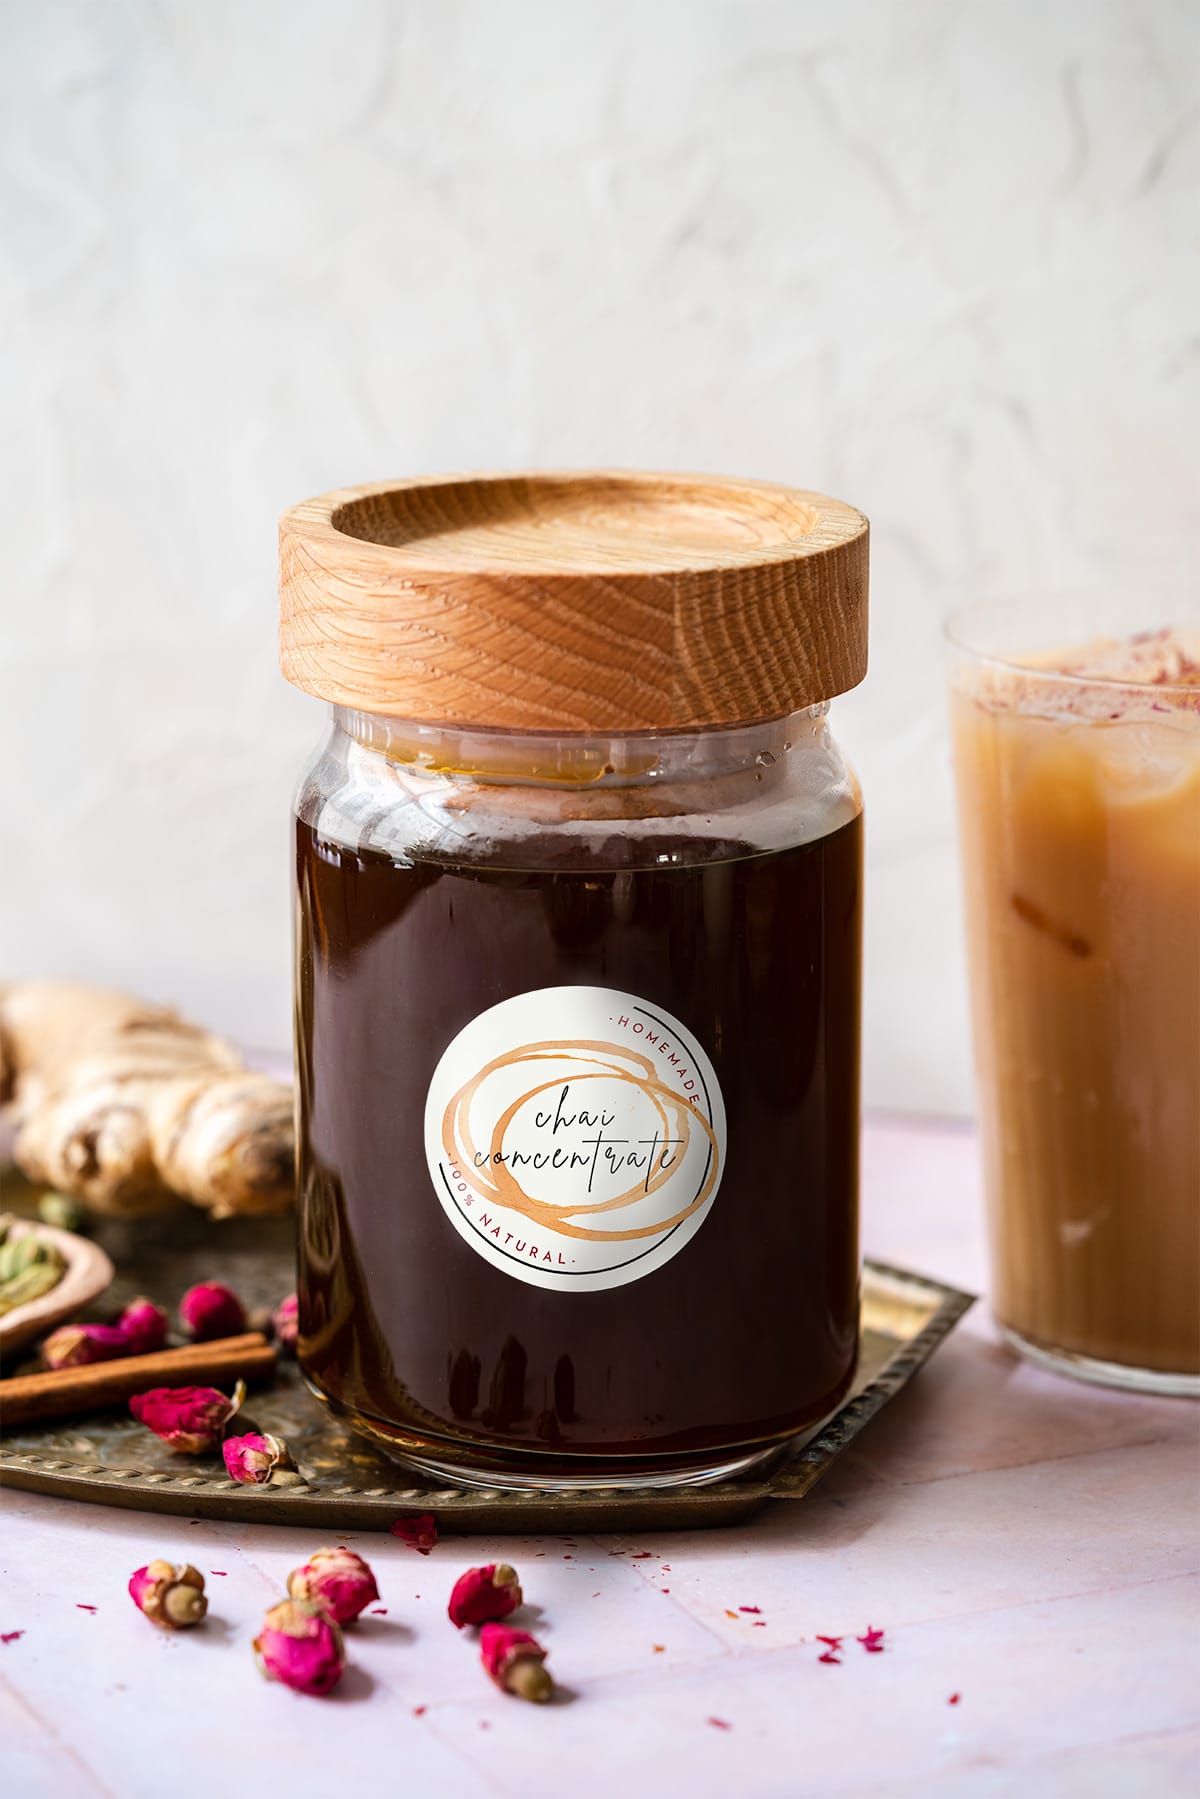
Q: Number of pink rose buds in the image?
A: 11